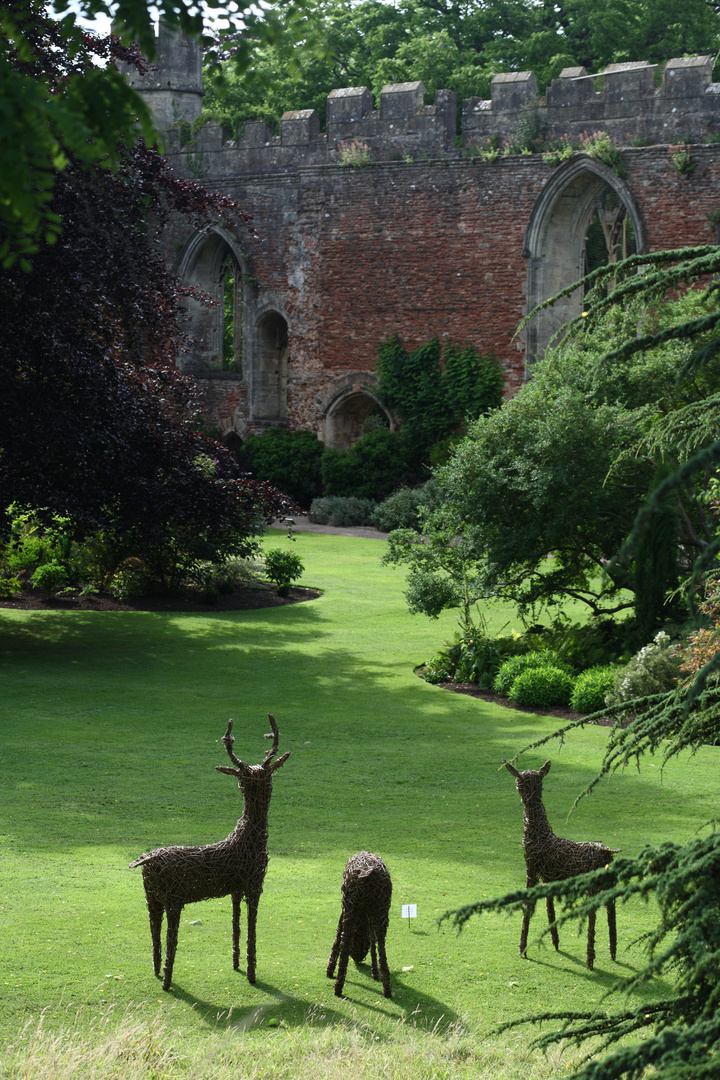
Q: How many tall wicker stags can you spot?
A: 1